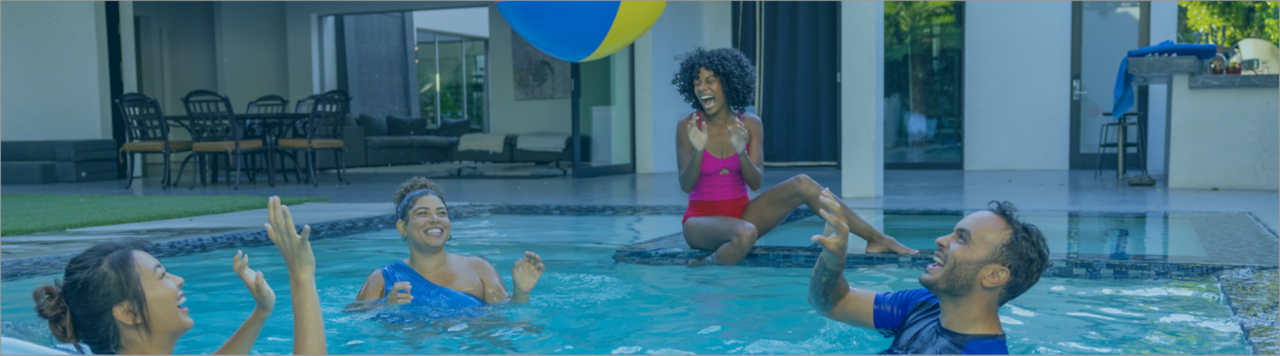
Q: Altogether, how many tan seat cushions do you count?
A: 3